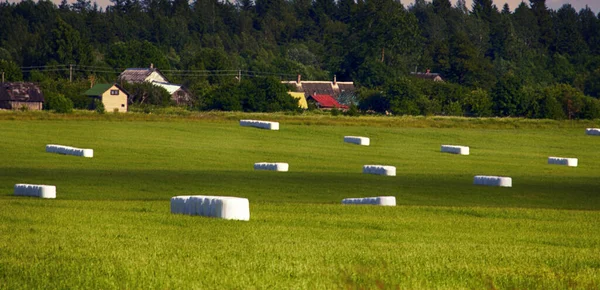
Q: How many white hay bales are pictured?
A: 12